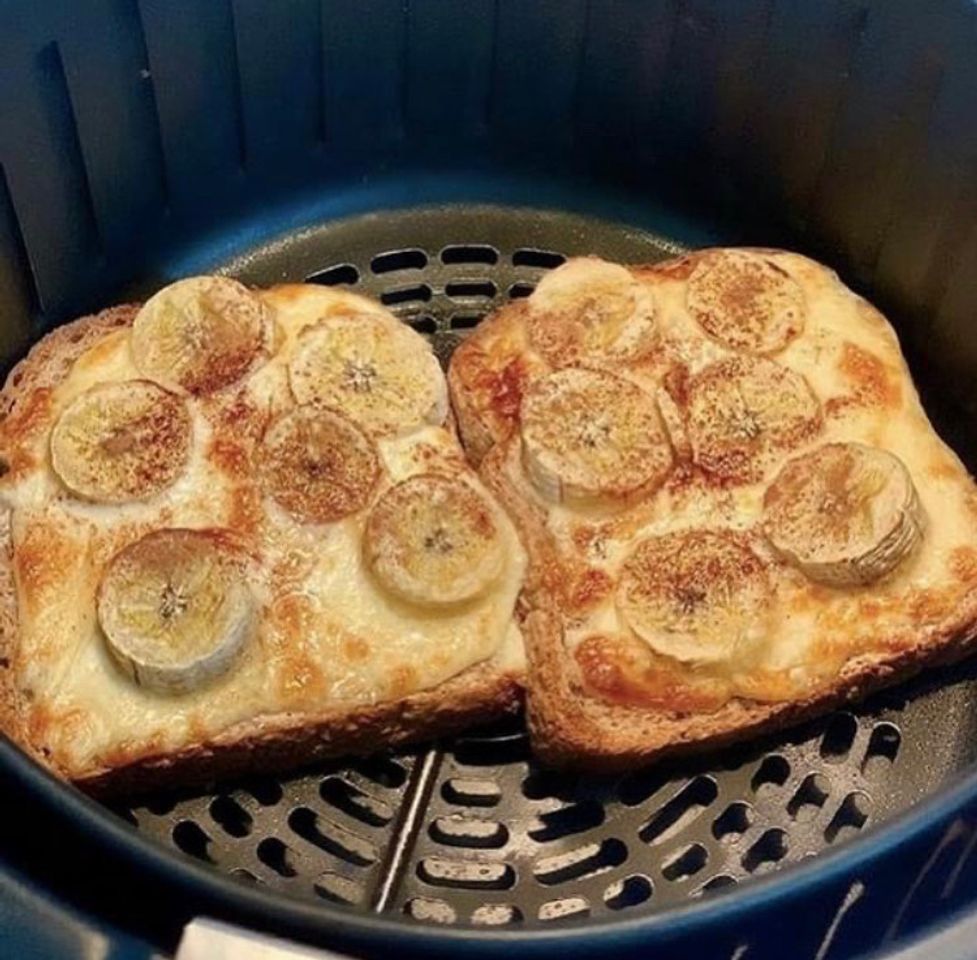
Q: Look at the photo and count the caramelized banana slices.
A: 12